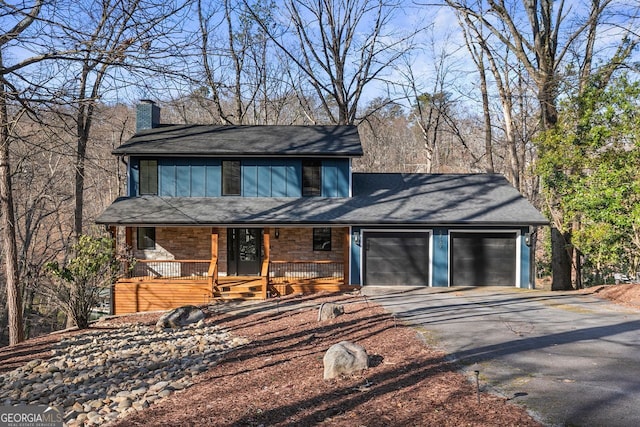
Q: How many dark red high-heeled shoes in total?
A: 0